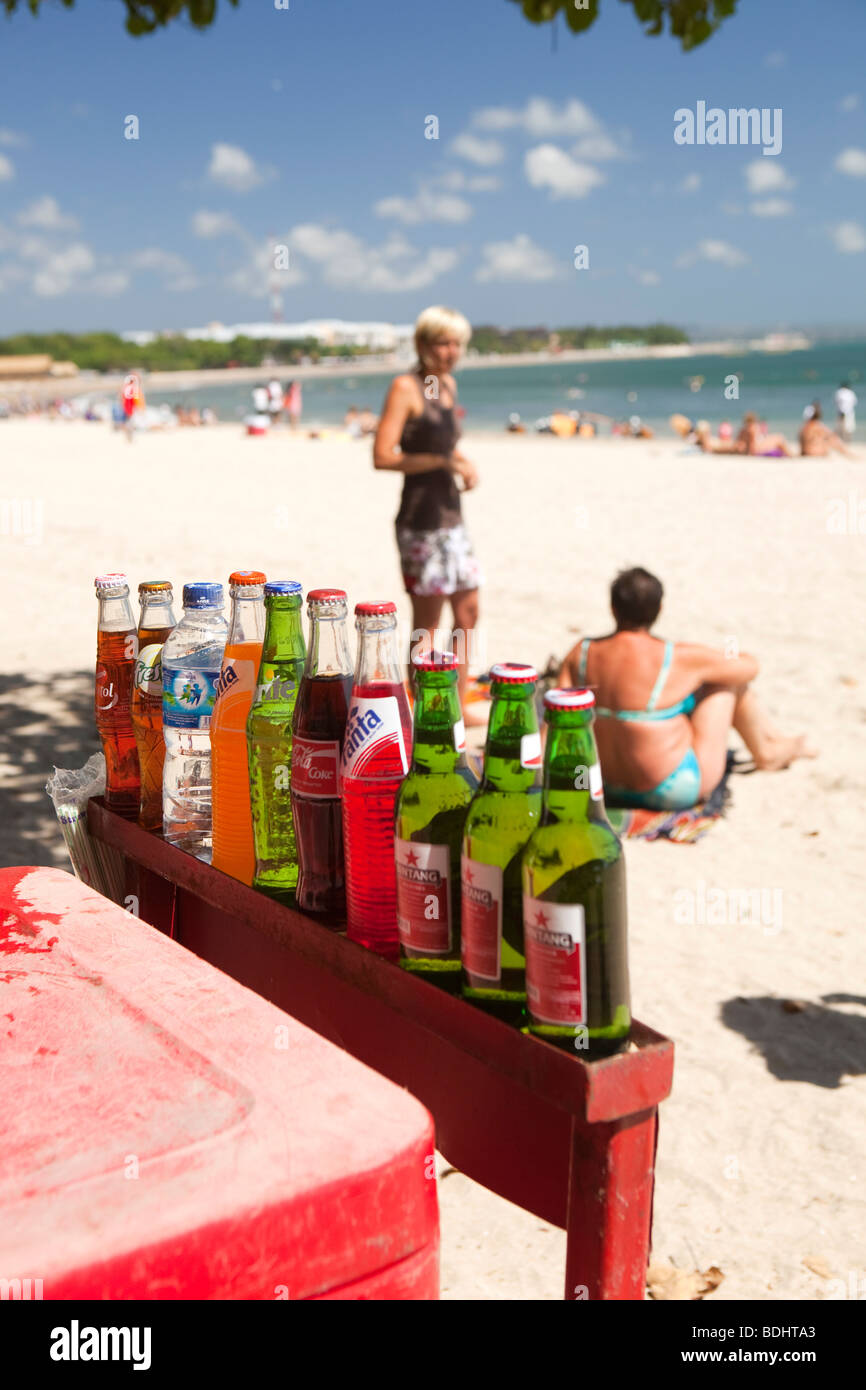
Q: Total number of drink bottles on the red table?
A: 10